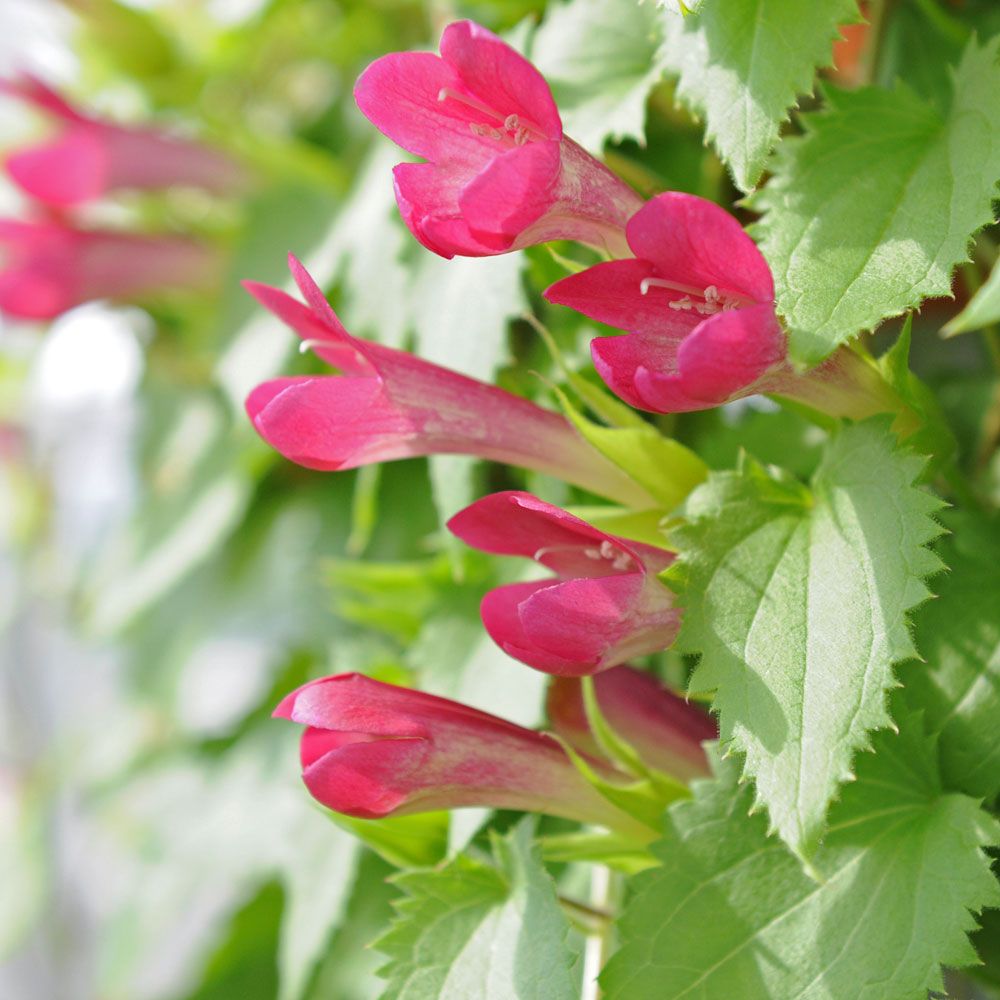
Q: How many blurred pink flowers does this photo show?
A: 2